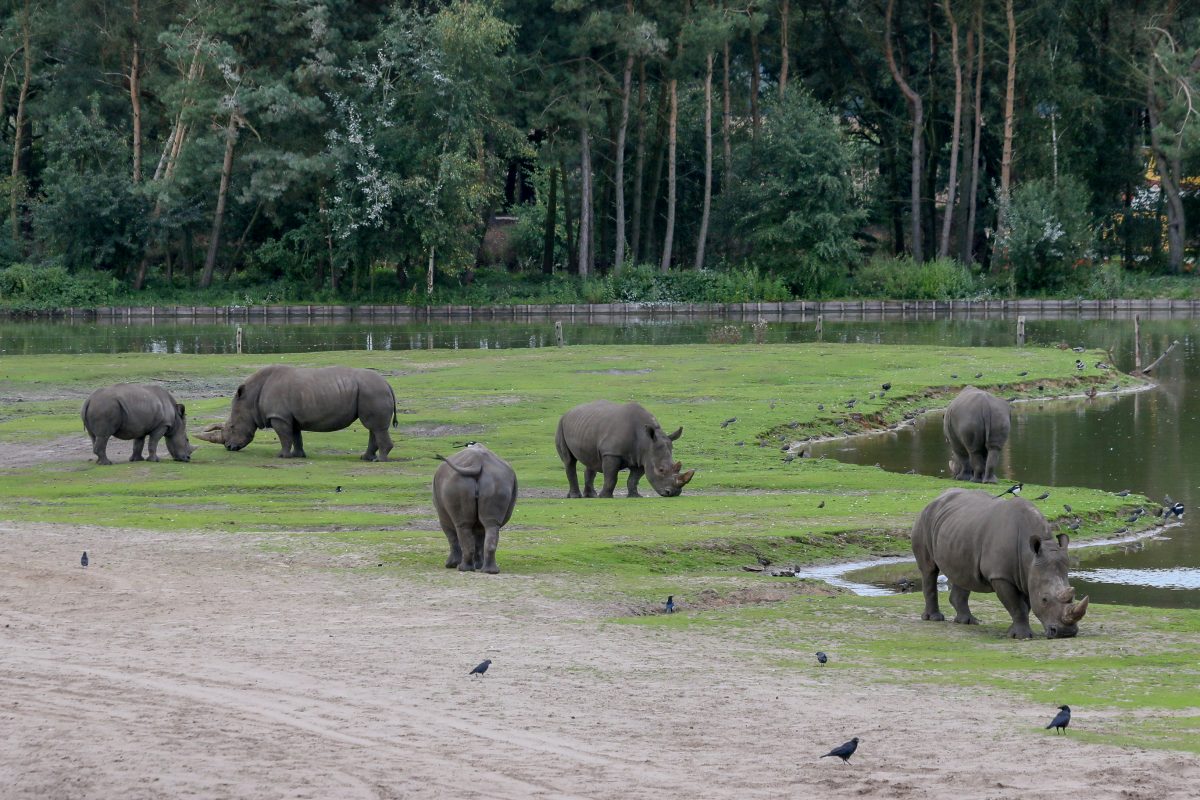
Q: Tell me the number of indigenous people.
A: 0